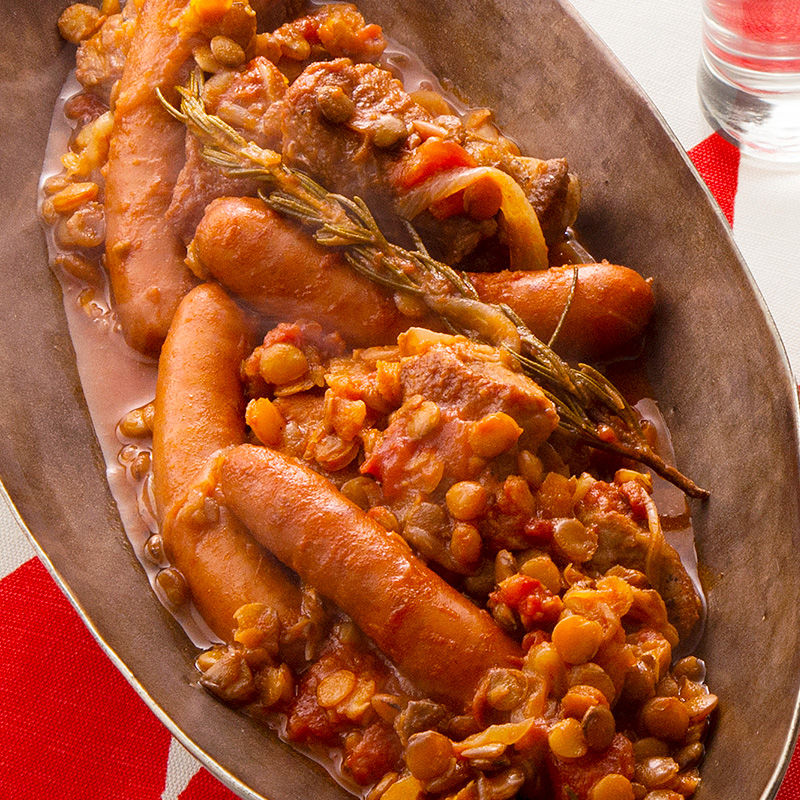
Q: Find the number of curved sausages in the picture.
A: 4